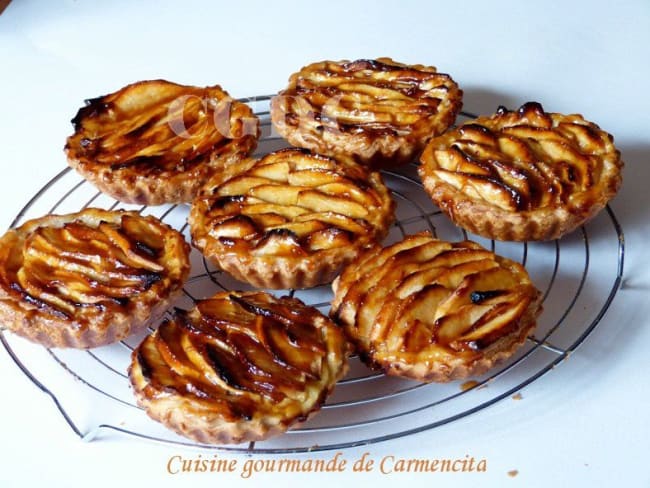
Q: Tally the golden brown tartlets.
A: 7